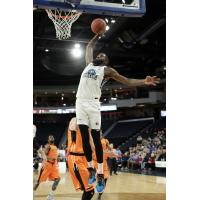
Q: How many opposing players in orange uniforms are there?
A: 3